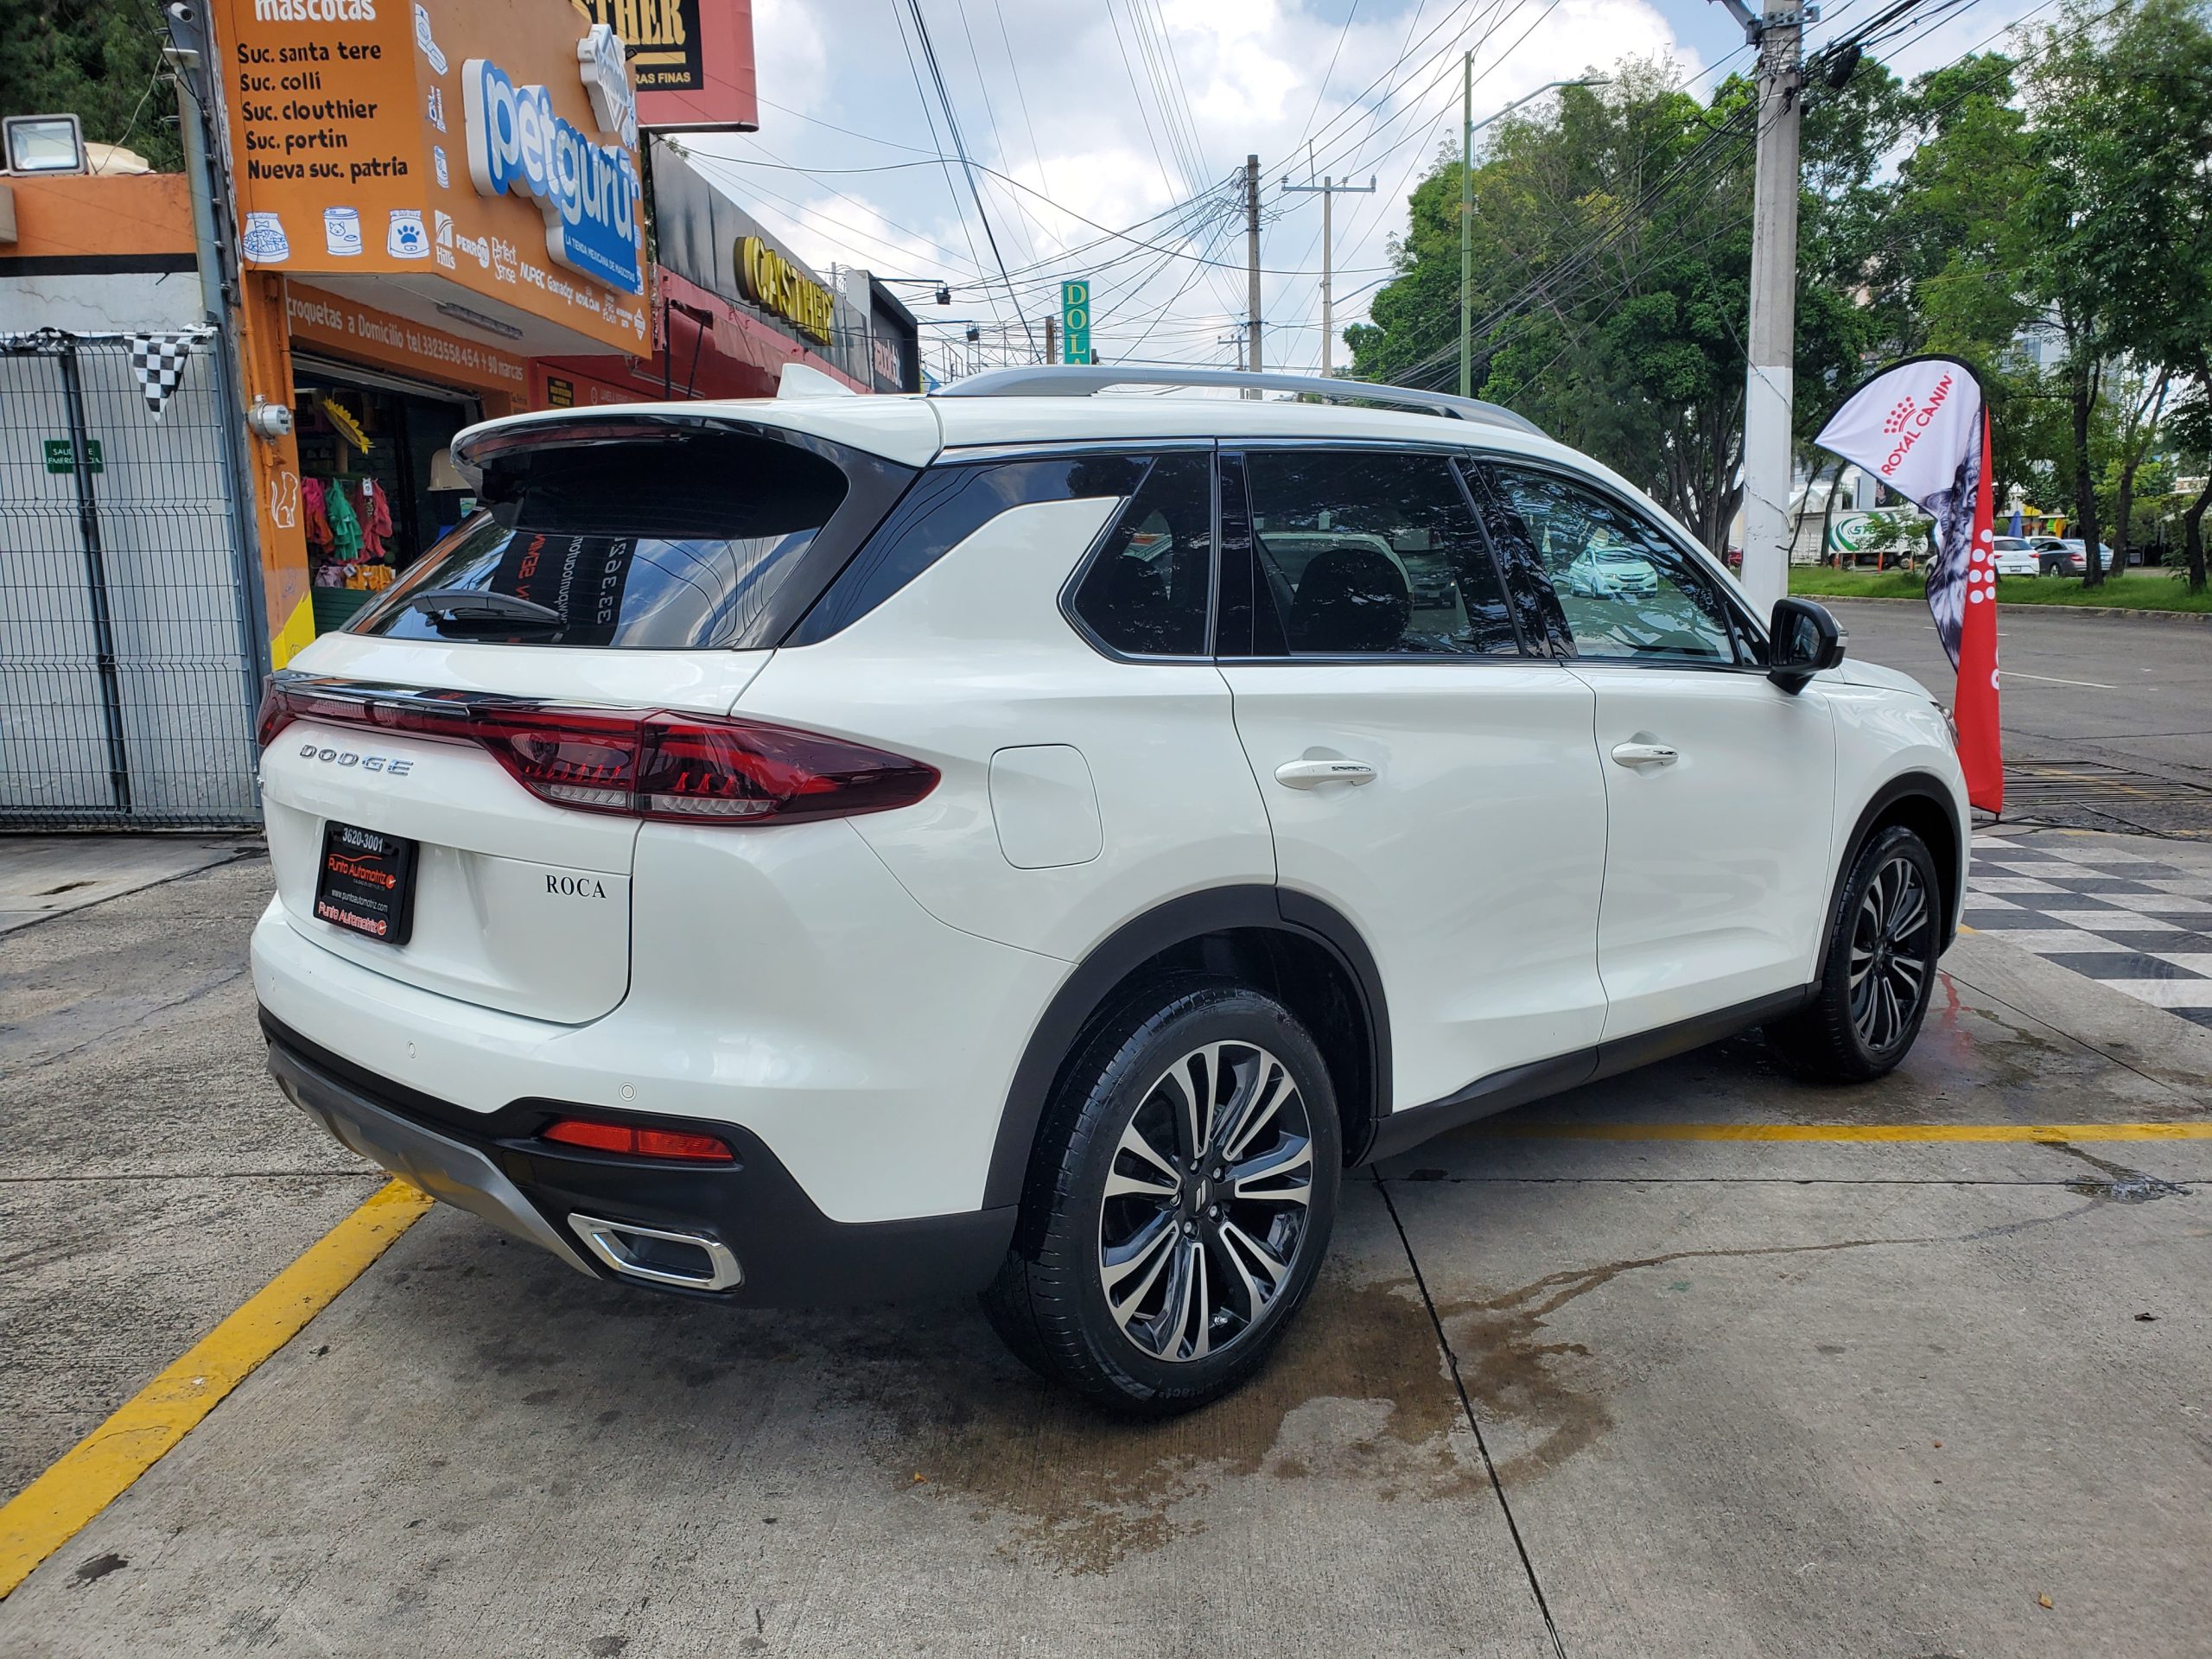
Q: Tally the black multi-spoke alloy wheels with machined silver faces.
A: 2